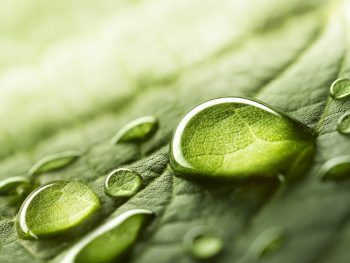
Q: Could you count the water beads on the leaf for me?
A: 12